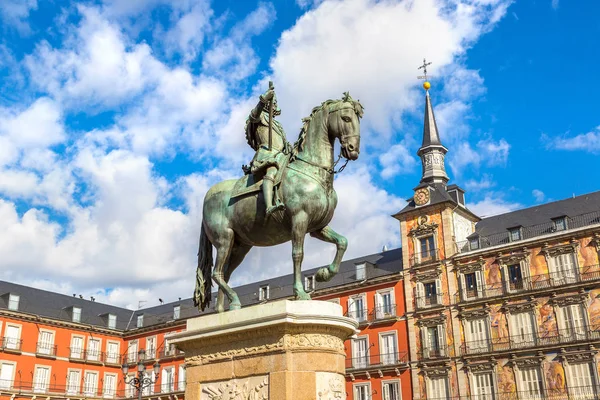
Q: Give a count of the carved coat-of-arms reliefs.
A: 2